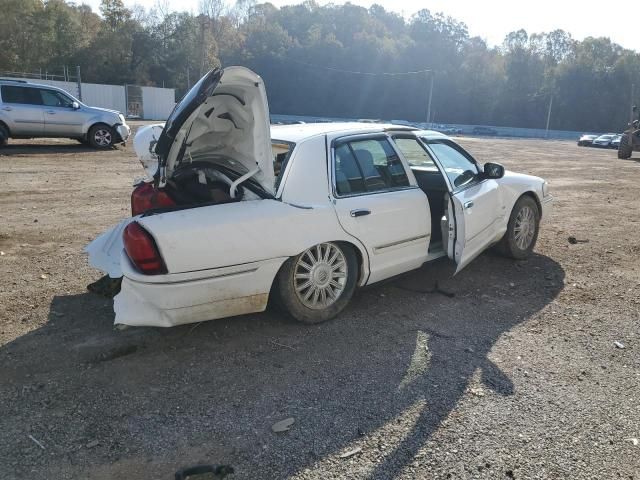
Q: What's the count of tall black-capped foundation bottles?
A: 0